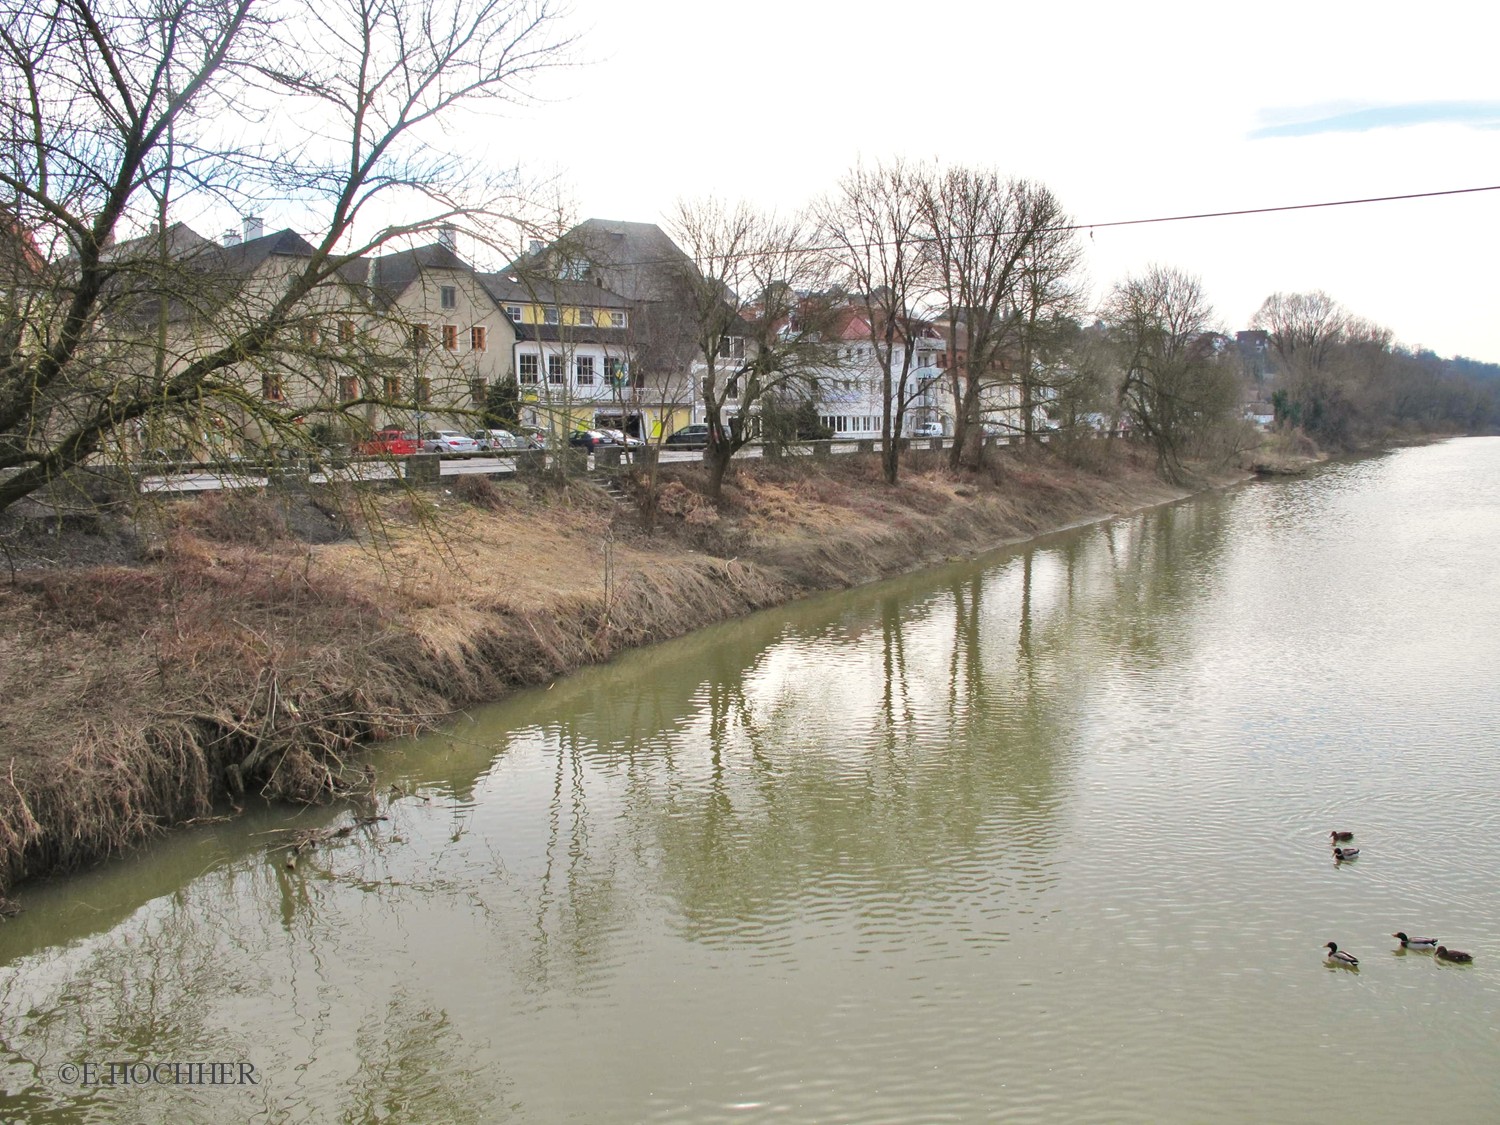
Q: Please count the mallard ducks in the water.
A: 5